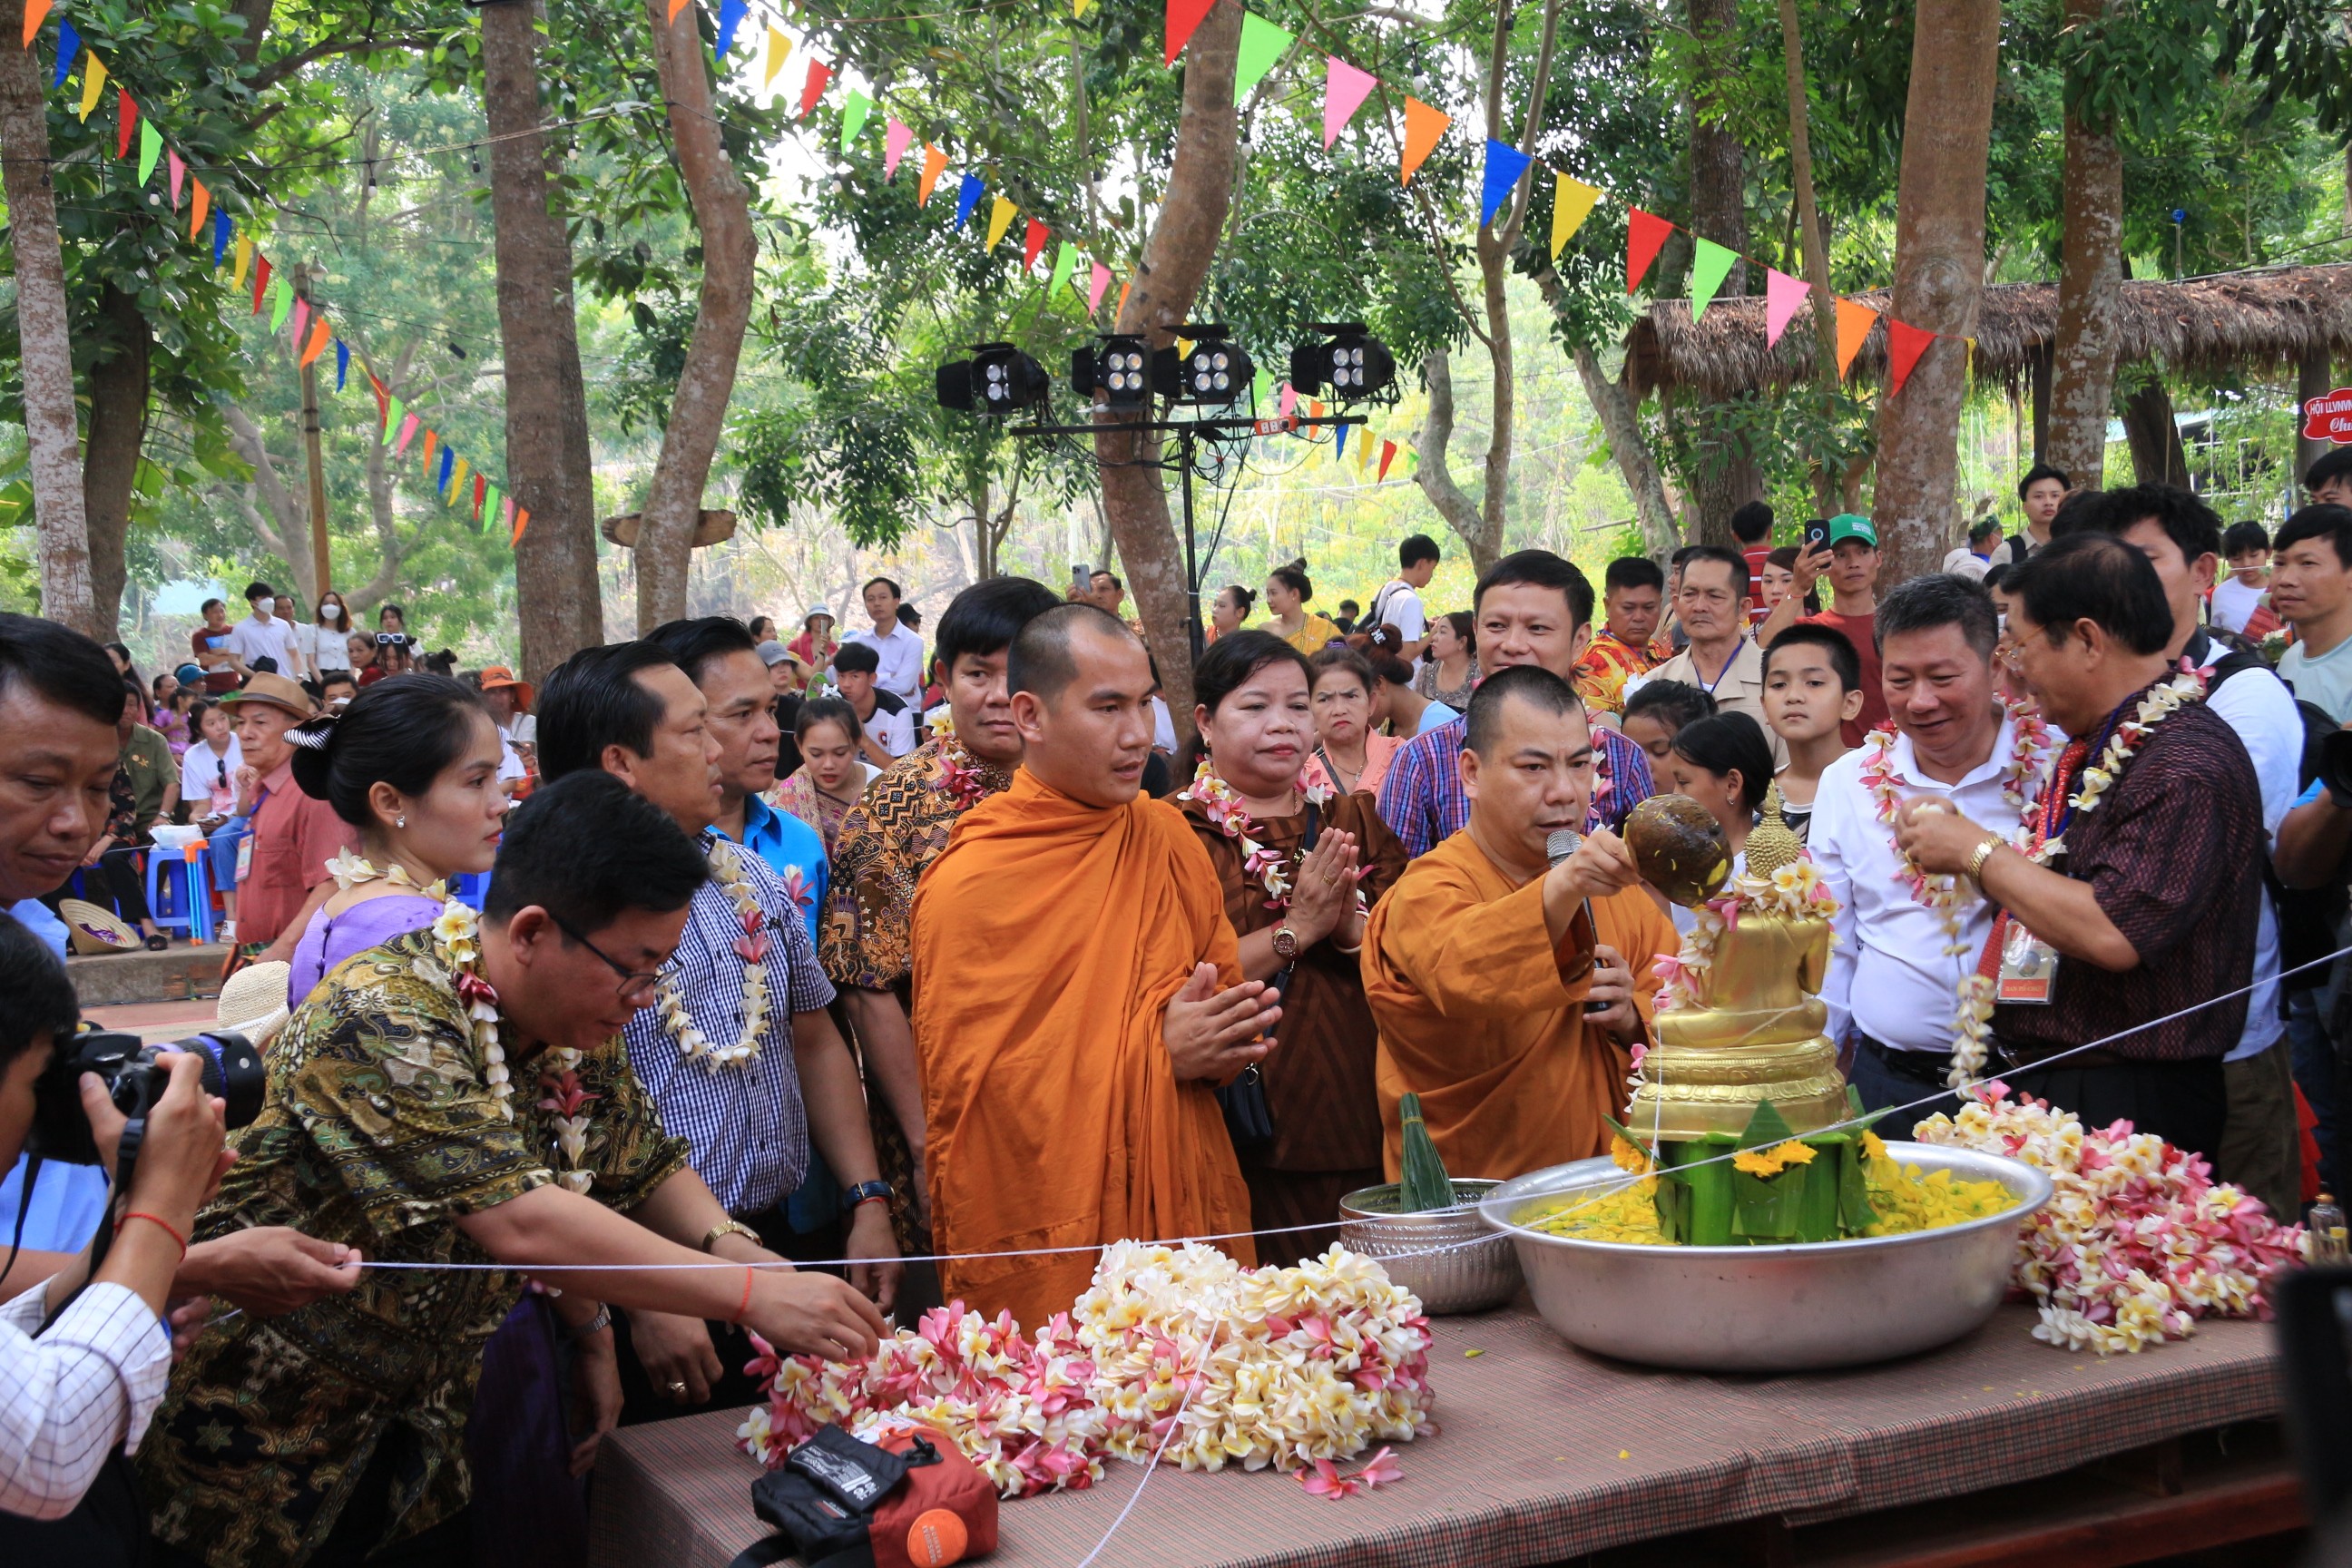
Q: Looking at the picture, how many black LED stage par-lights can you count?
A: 4